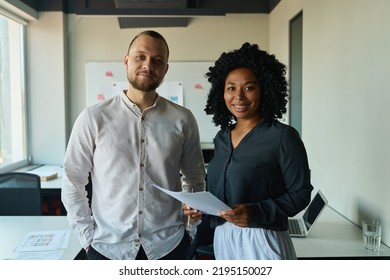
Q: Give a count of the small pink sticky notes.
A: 3